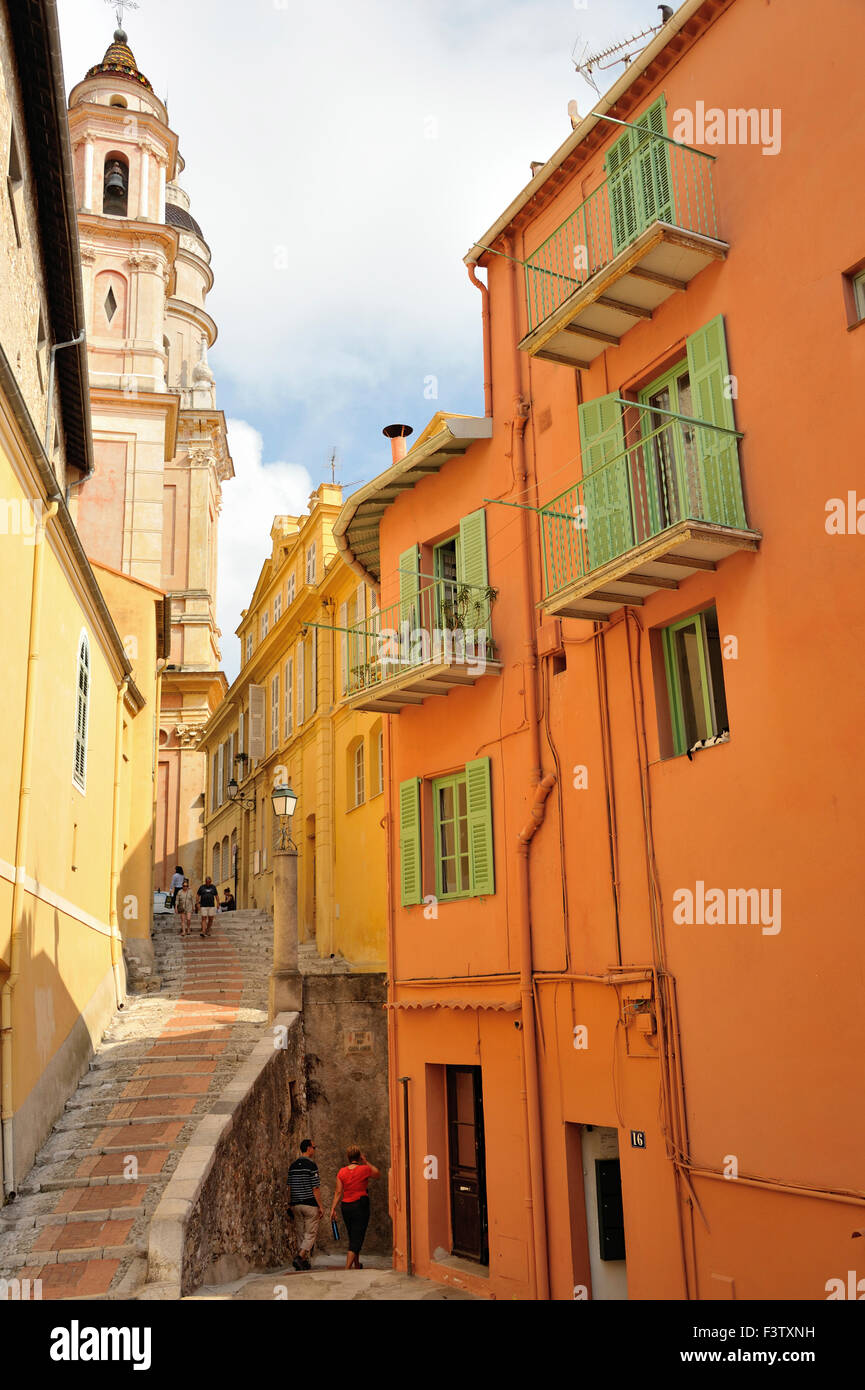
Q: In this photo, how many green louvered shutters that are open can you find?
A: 6